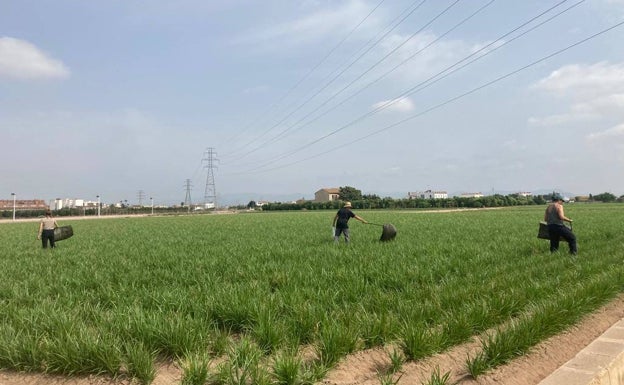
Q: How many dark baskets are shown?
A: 3